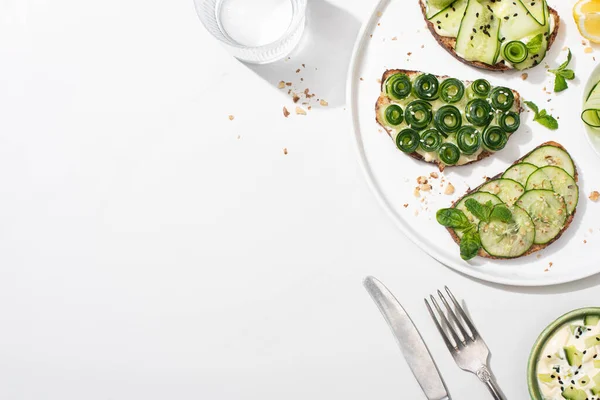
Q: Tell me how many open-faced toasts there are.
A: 3